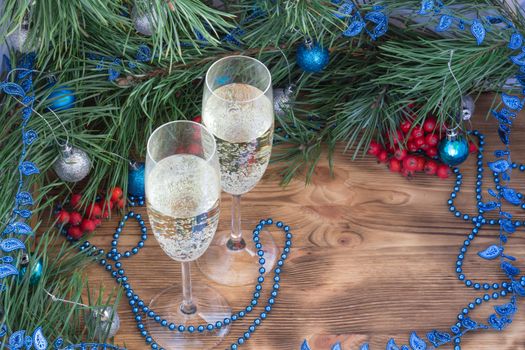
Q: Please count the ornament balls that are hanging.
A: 11